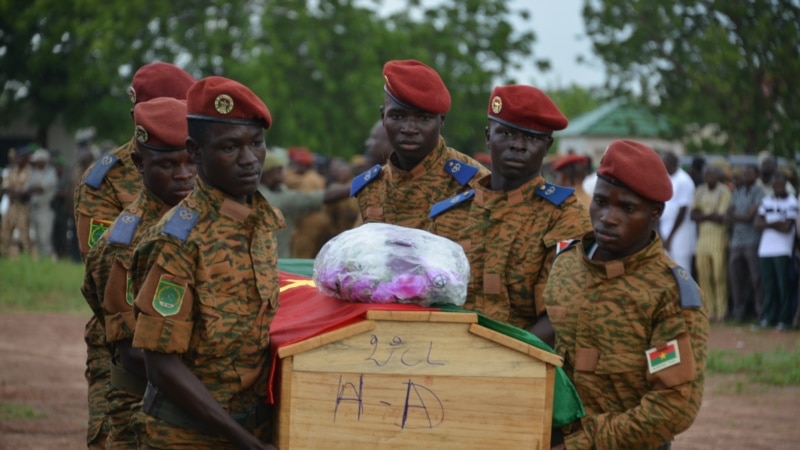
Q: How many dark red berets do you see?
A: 6